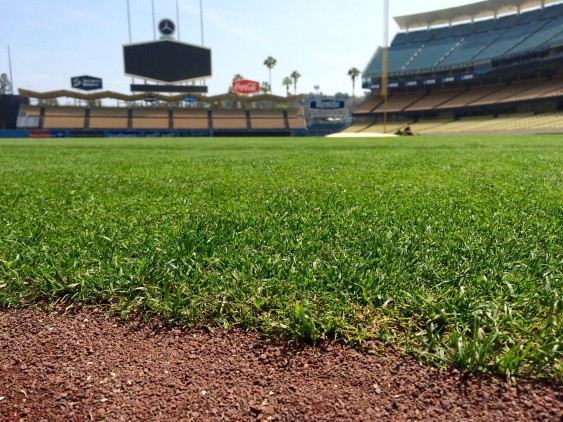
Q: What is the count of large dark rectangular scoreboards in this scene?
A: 1